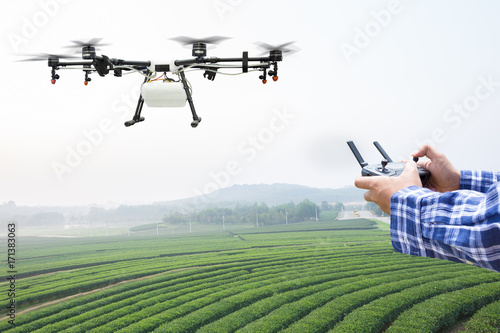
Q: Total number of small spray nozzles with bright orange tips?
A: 4